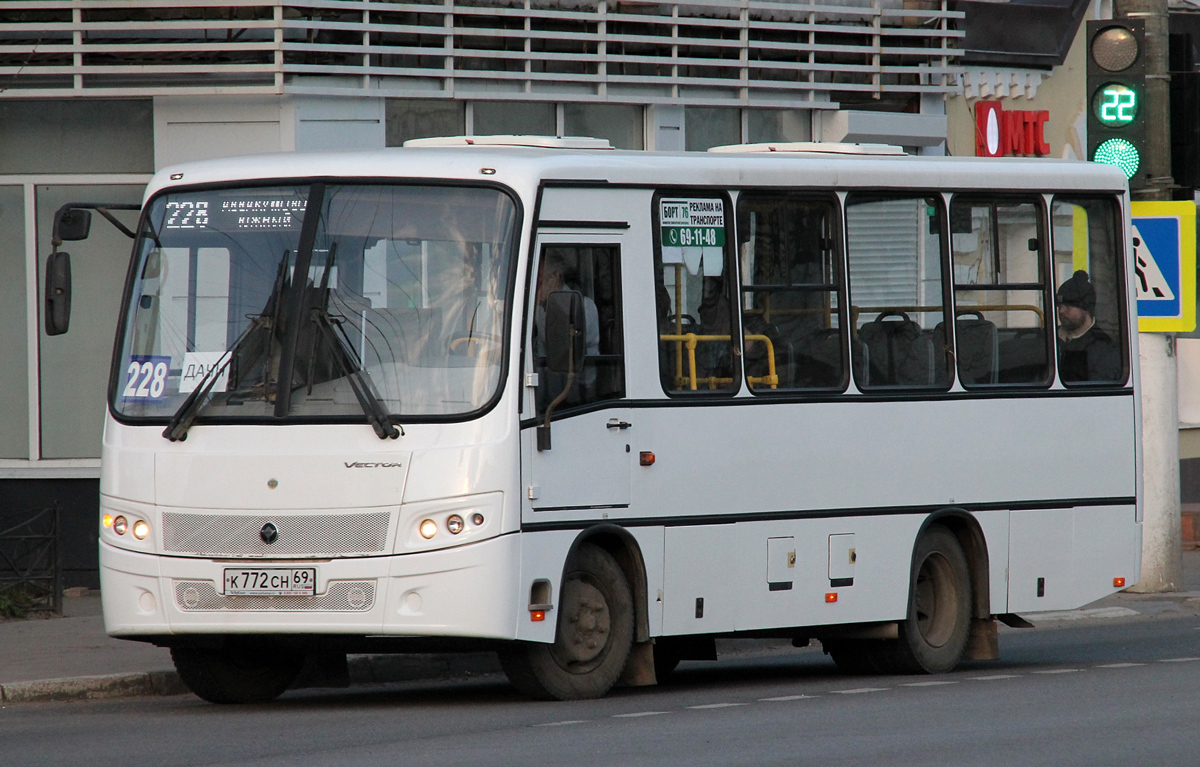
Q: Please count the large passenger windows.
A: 5